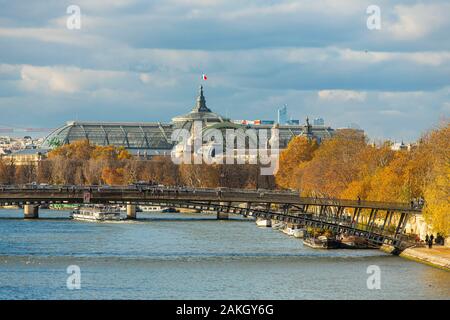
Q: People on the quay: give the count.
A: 2